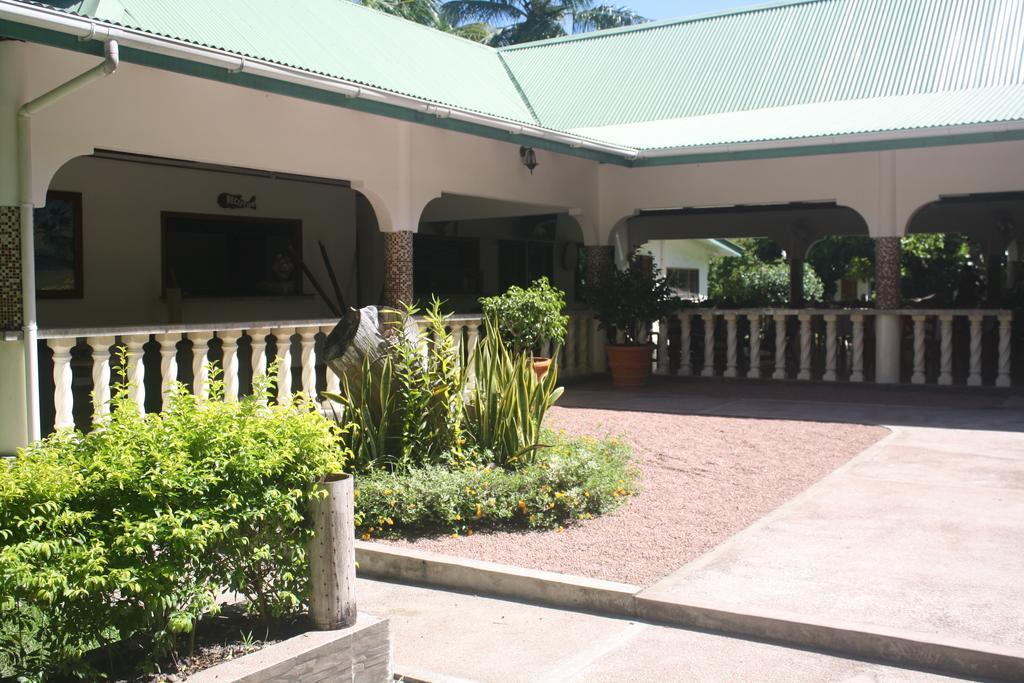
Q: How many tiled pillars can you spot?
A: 4